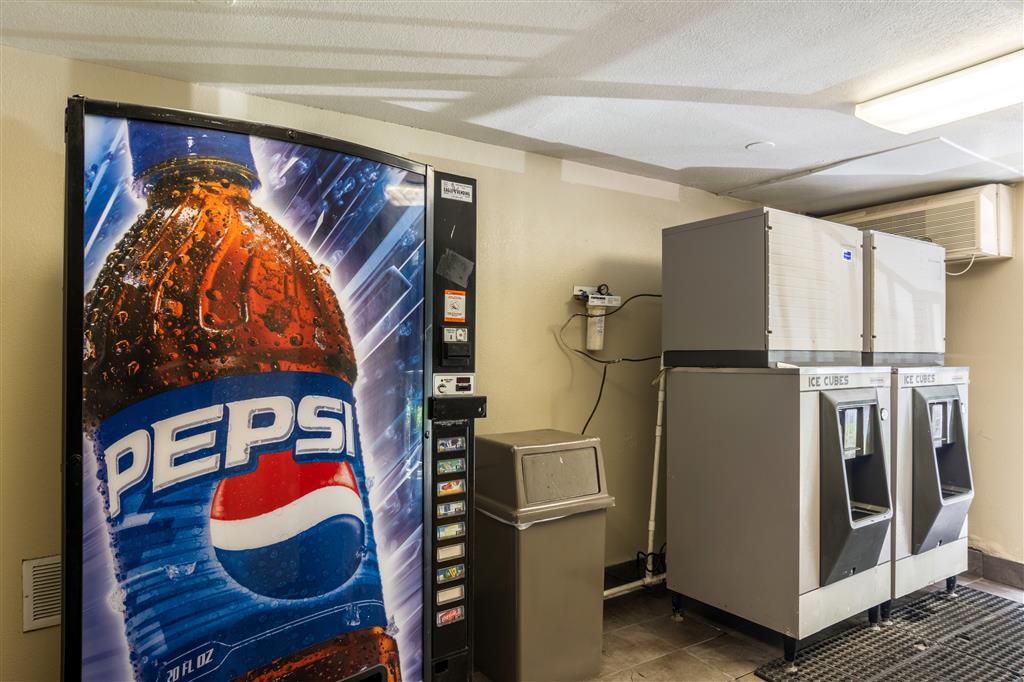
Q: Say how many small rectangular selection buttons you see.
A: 9